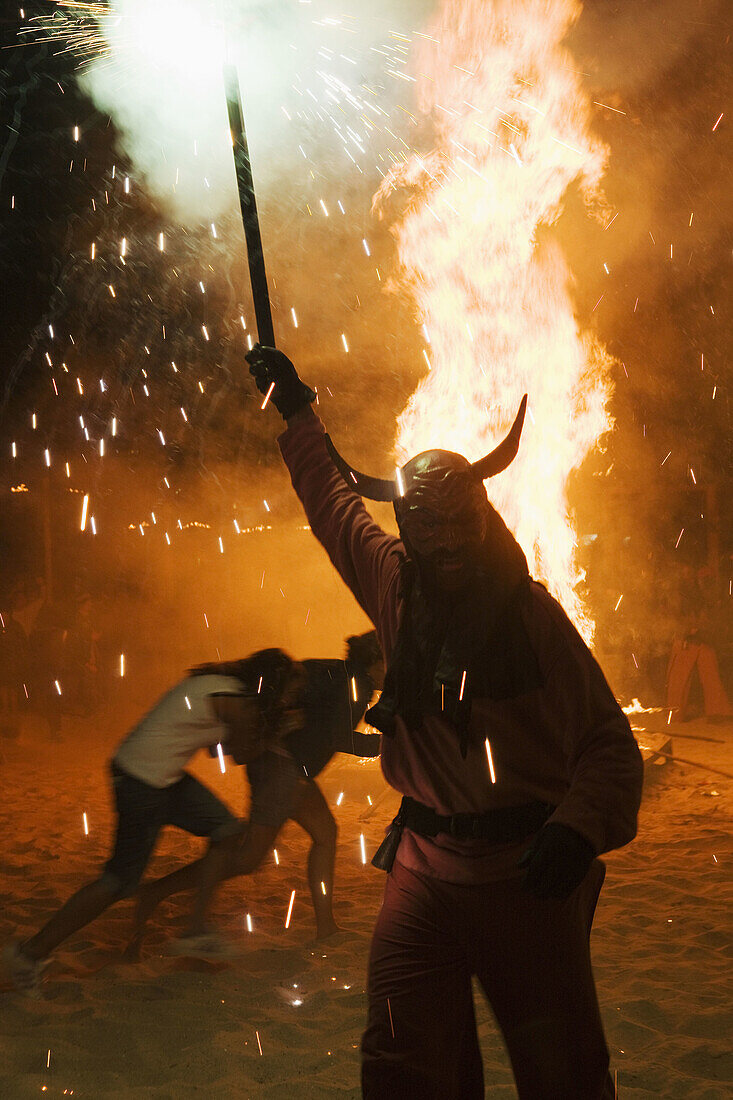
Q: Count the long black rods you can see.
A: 1